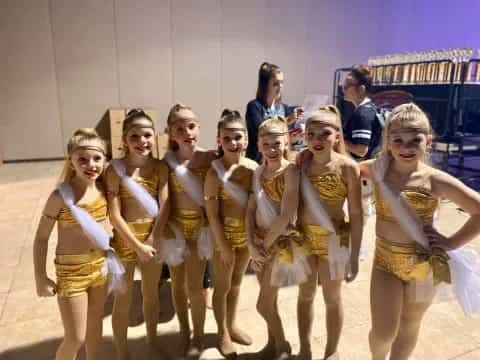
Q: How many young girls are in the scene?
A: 7